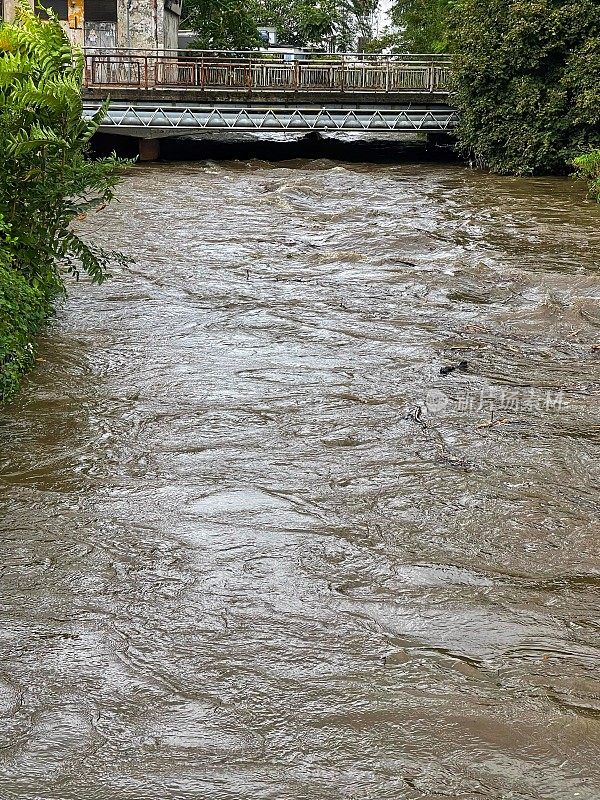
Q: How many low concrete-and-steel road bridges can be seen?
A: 1